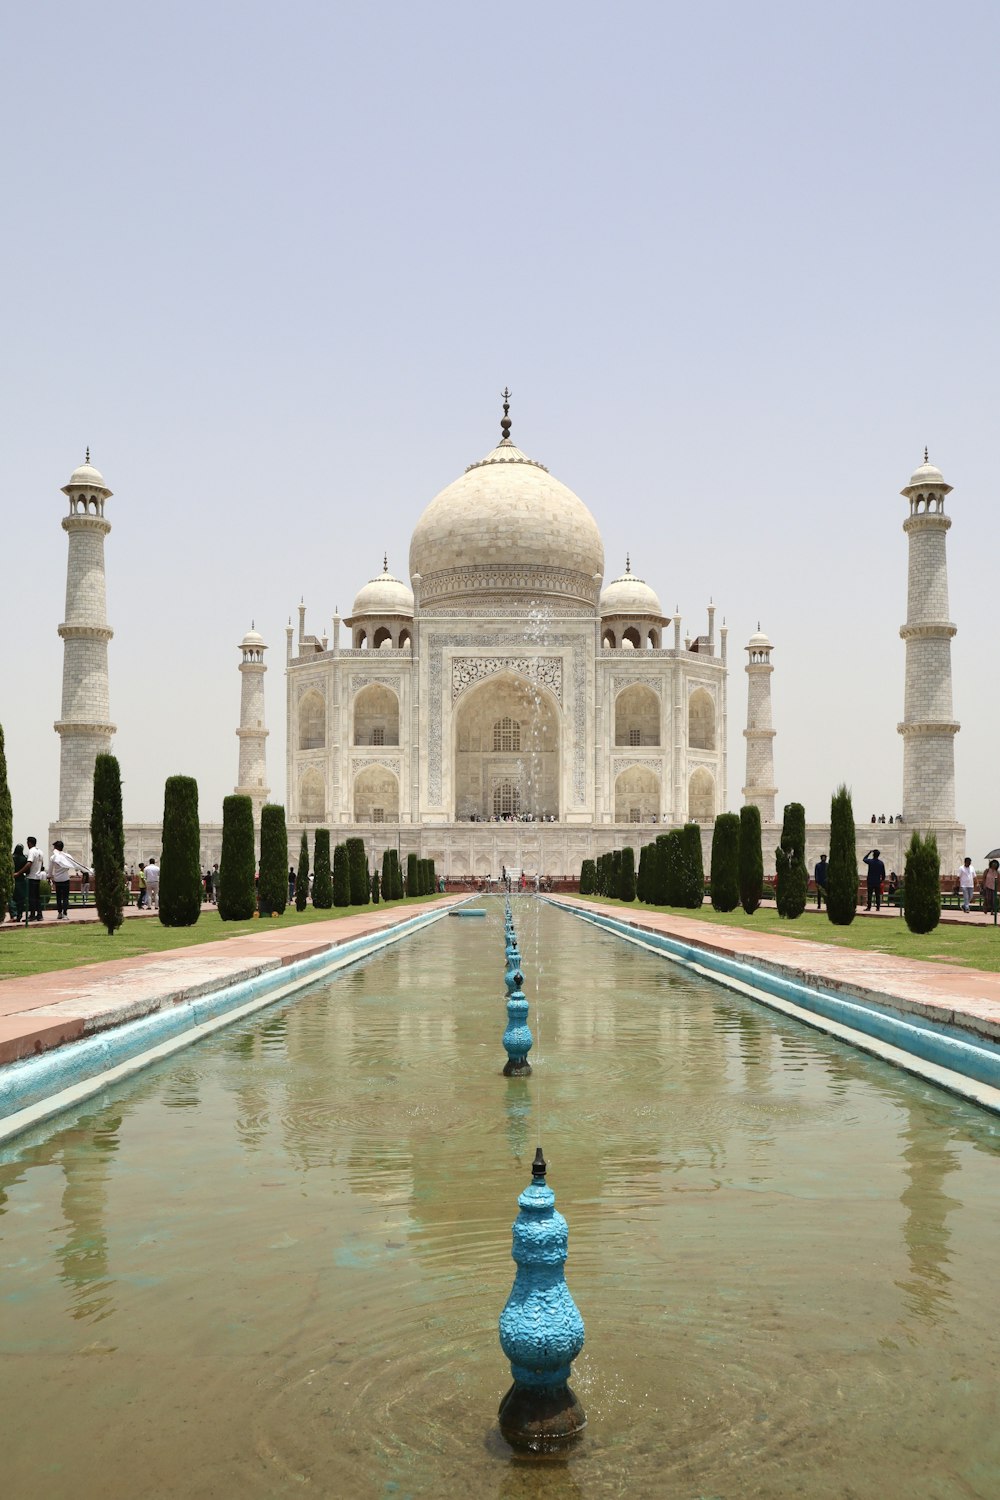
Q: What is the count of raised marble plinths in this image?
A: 1